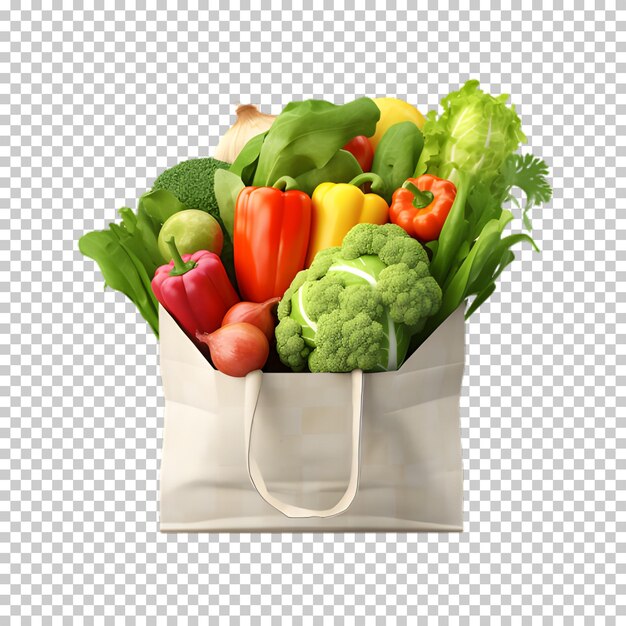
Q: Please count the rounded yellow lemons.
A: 1